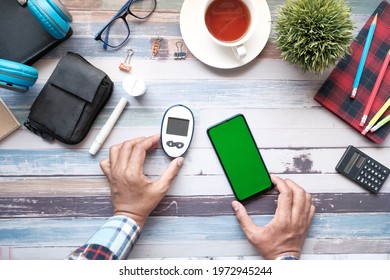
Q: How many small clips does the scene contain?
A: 3